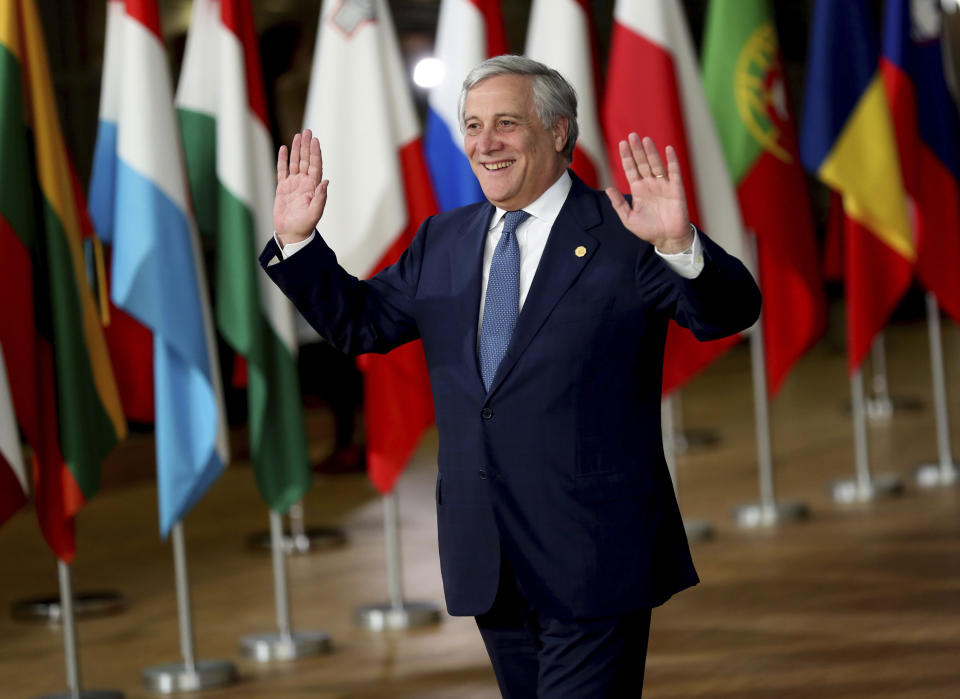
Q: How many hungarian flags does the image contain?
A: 1